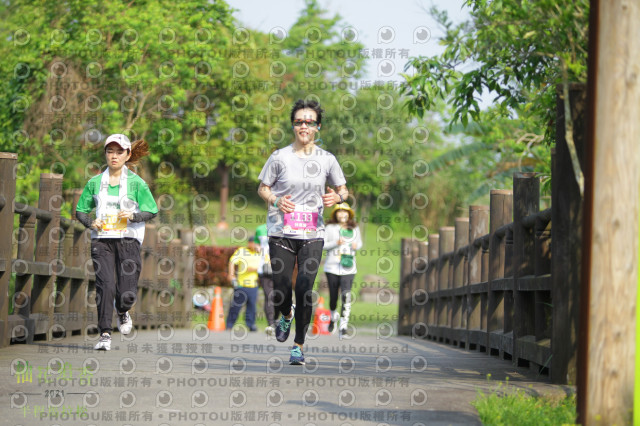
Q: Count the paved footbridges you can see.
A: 1